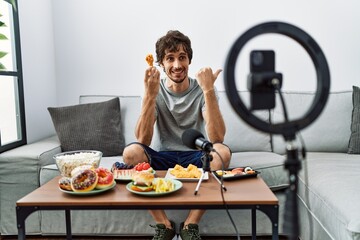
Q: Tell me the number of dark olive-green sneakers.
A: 2